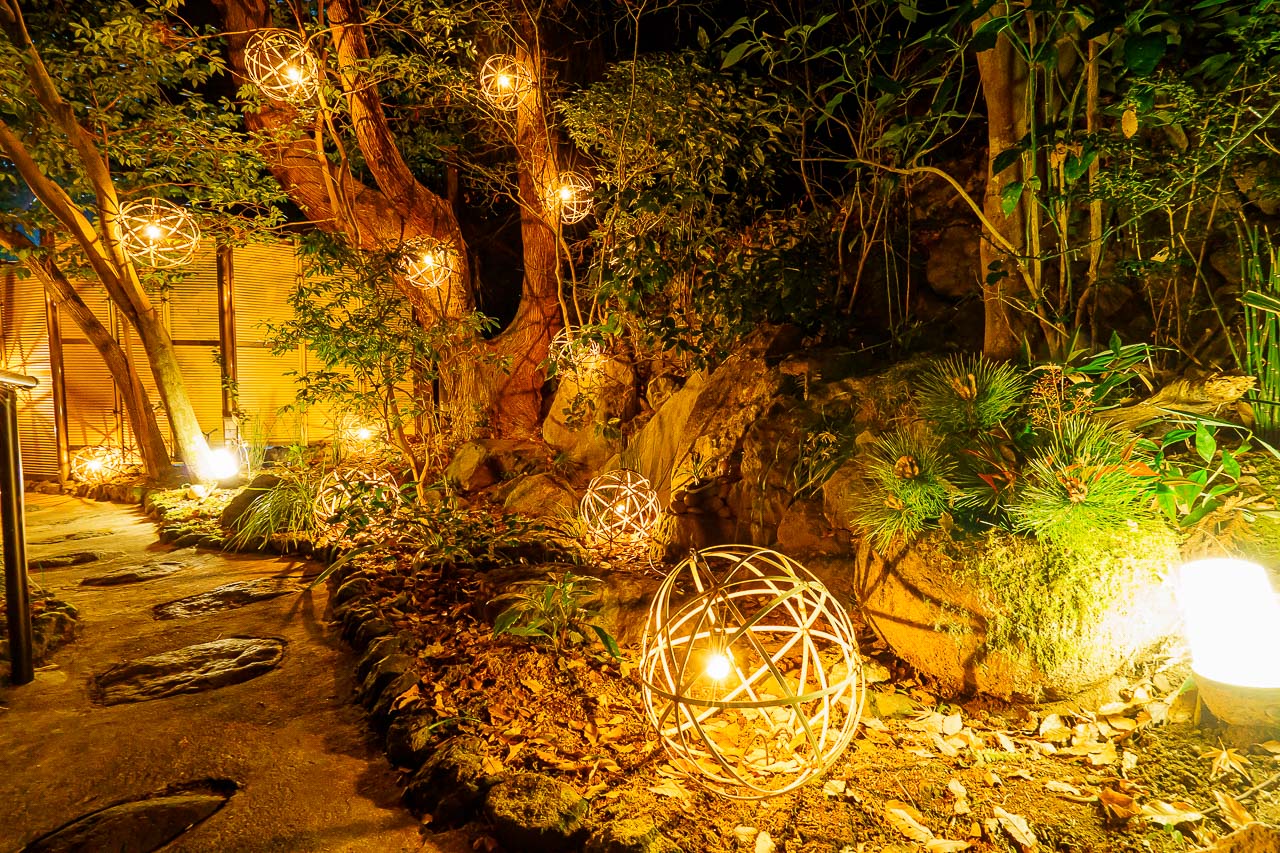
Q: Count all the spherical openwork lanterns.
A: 11